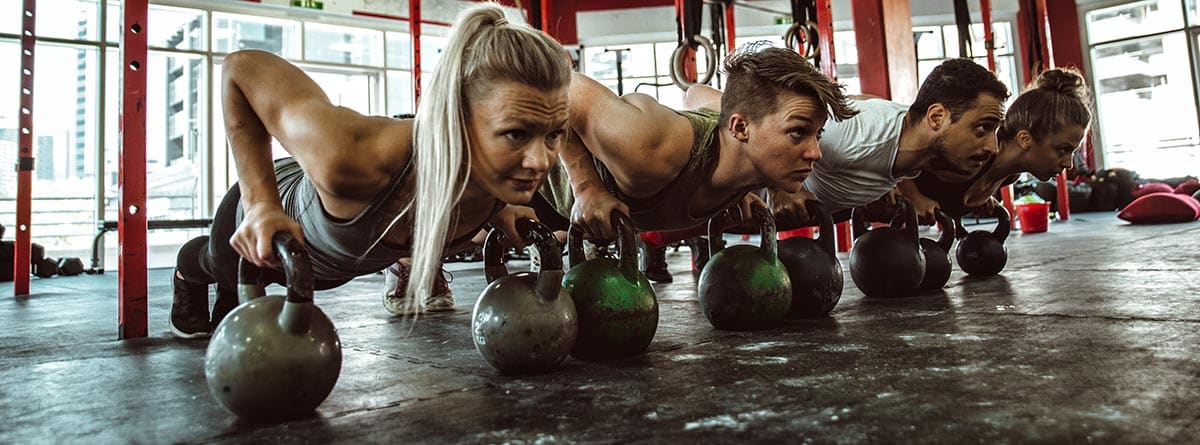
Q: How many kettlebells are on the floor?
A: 8